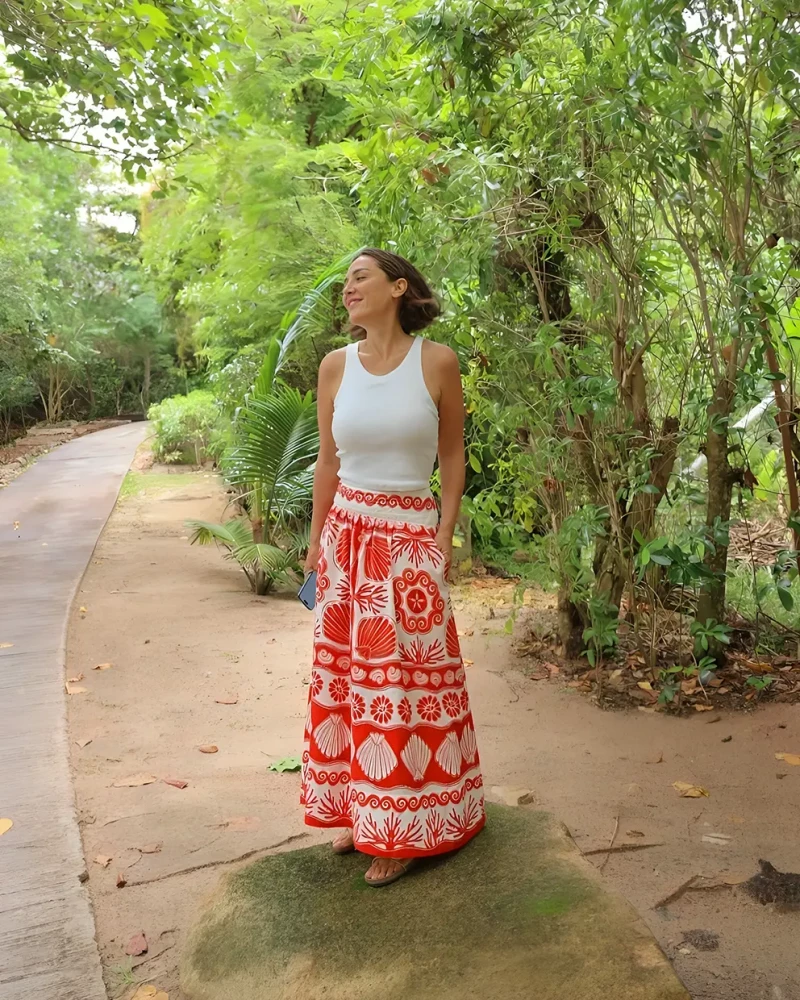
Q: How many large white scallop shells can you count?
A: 5